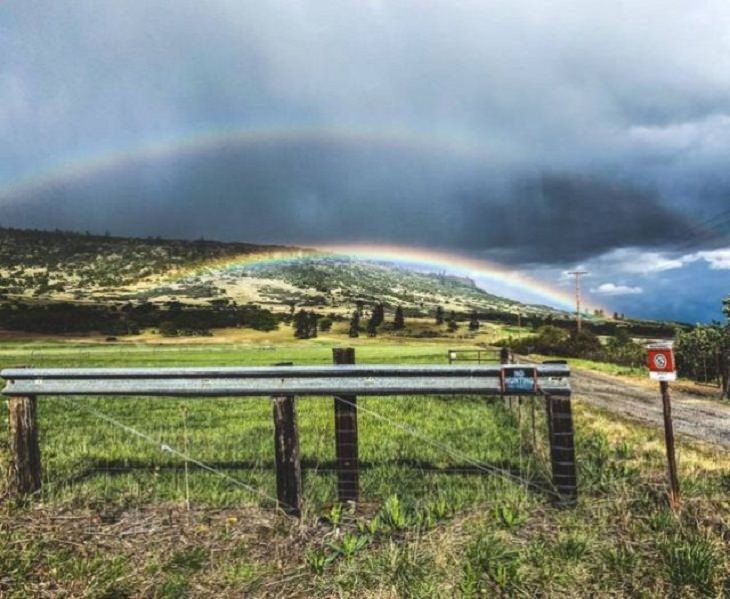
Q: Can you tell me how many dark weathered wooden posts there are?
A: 4